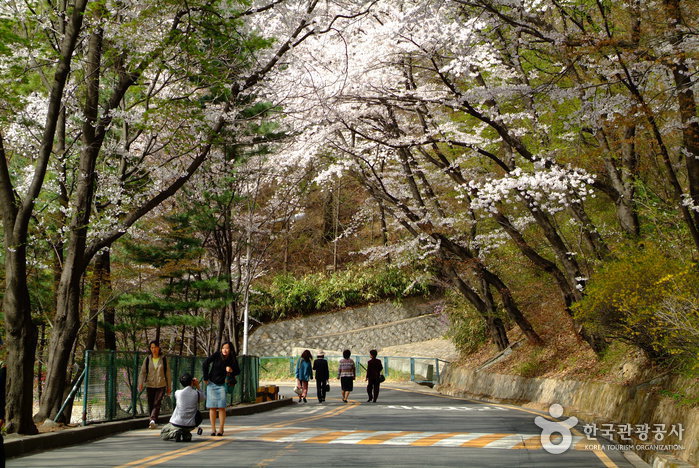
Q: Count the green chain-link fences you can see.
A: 1